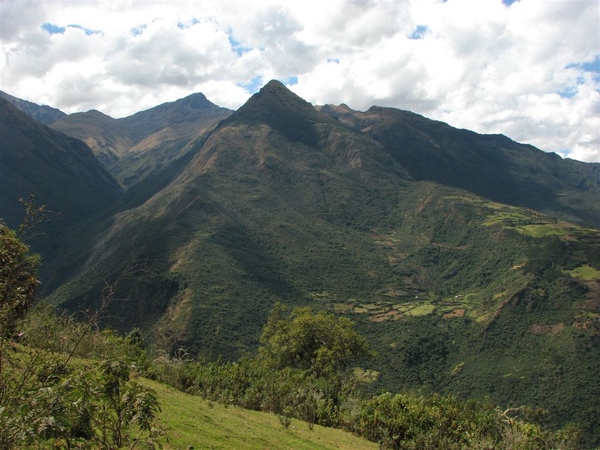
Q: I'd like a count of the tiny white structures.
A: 2